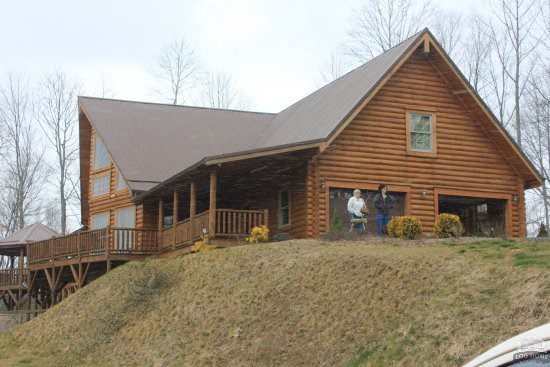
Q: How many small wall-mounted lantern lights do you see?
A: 3